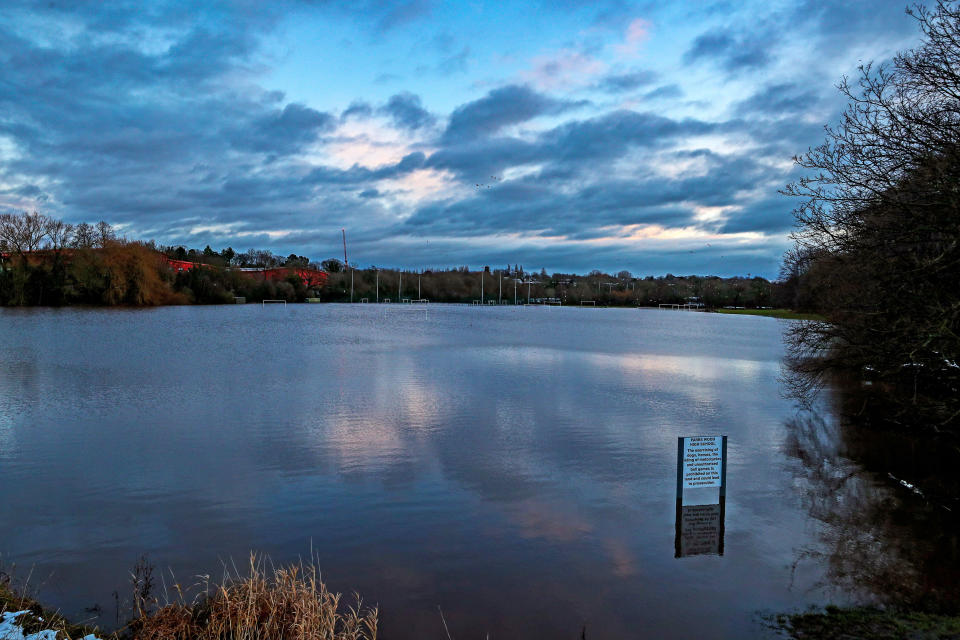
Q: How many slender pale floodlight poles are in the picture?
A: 8